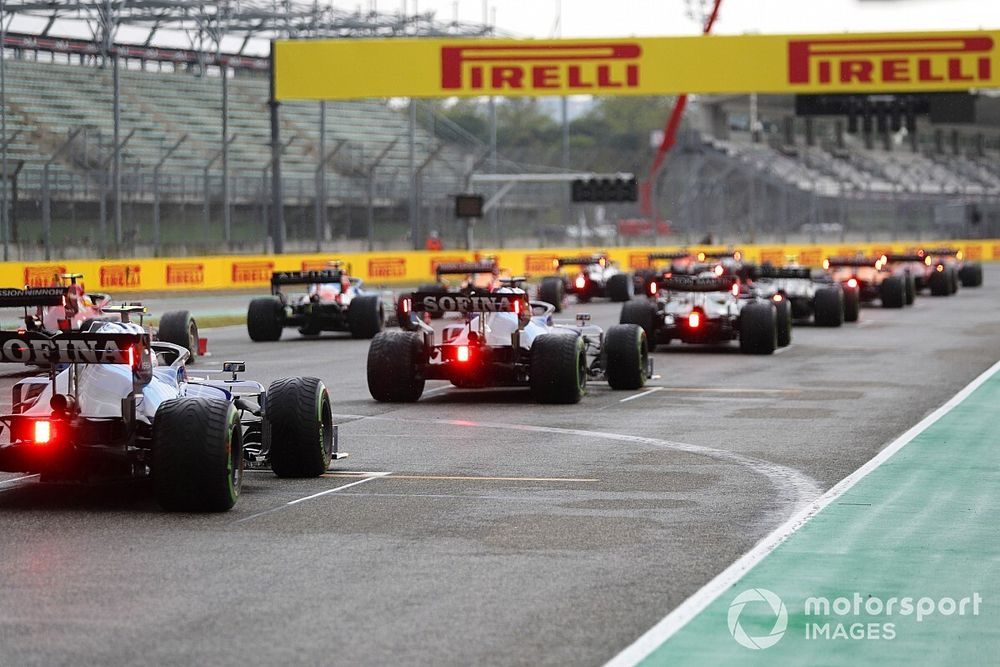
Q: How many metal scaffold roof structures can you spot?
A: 1